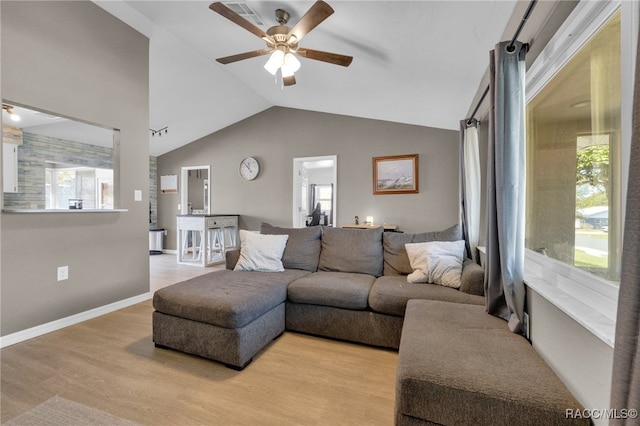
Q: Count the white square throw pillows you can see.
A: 2